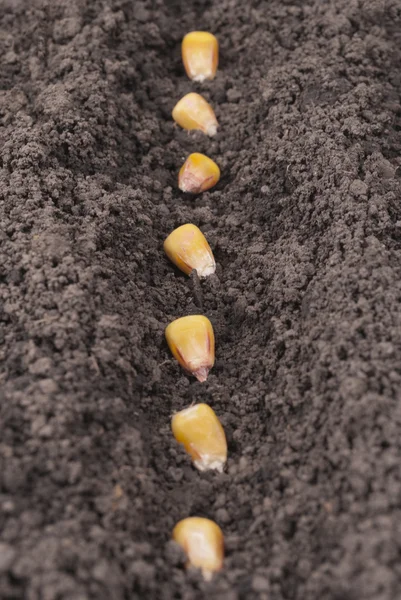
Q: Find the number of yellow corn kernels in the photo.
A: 7